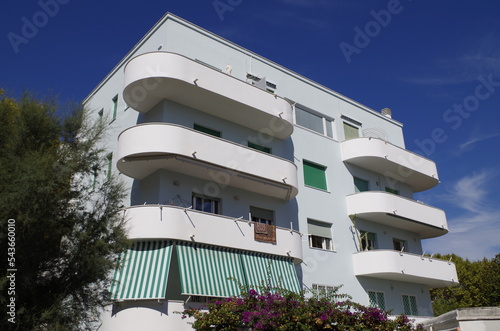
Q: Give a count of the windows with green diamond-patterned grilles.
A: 2